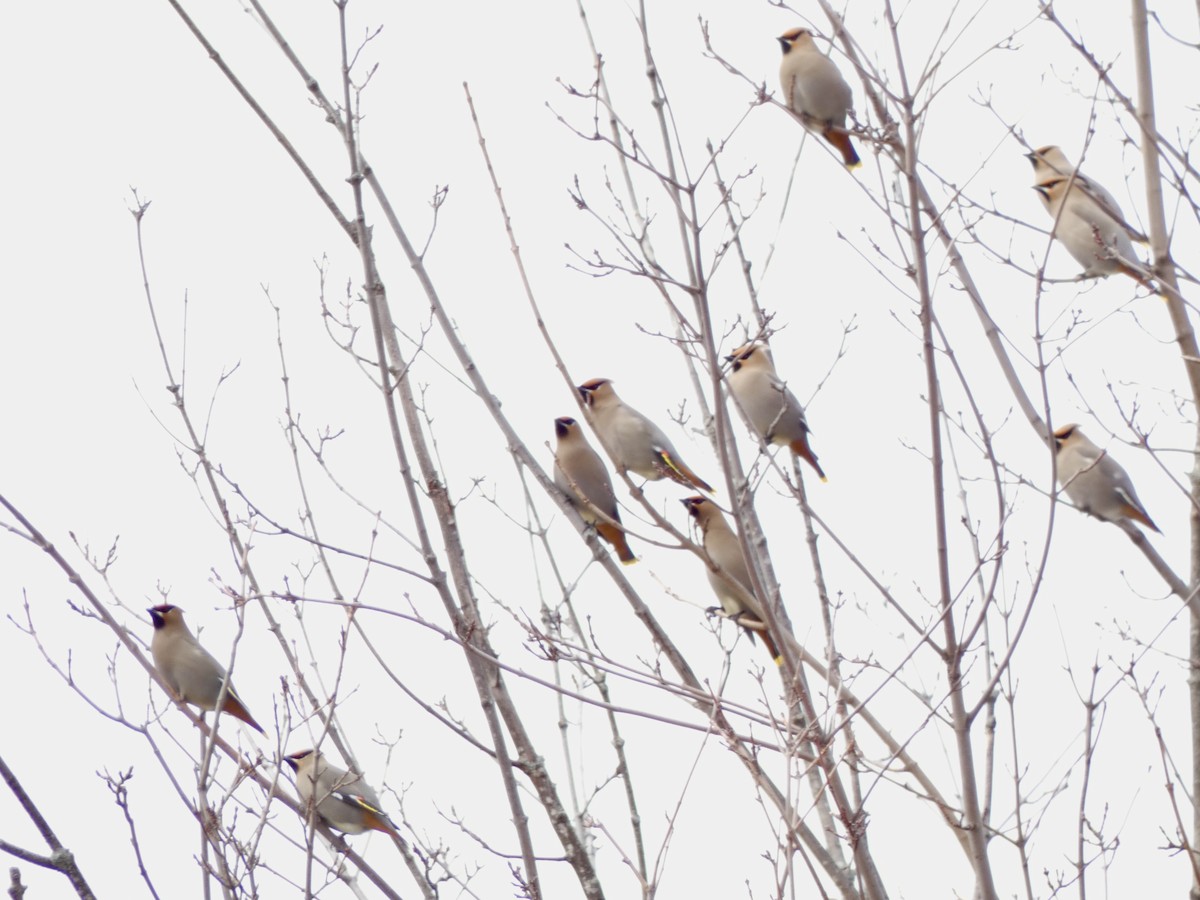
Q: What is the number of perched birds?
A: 10